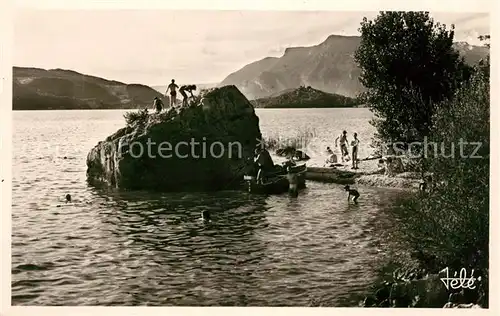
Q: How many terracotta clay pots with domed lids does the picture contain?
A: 0